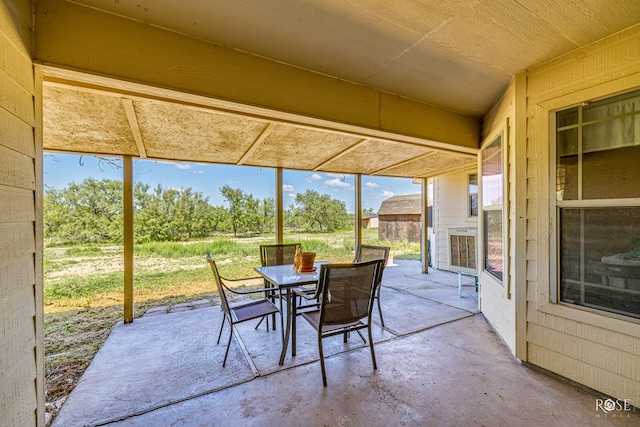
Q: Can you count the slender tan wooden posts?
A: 4